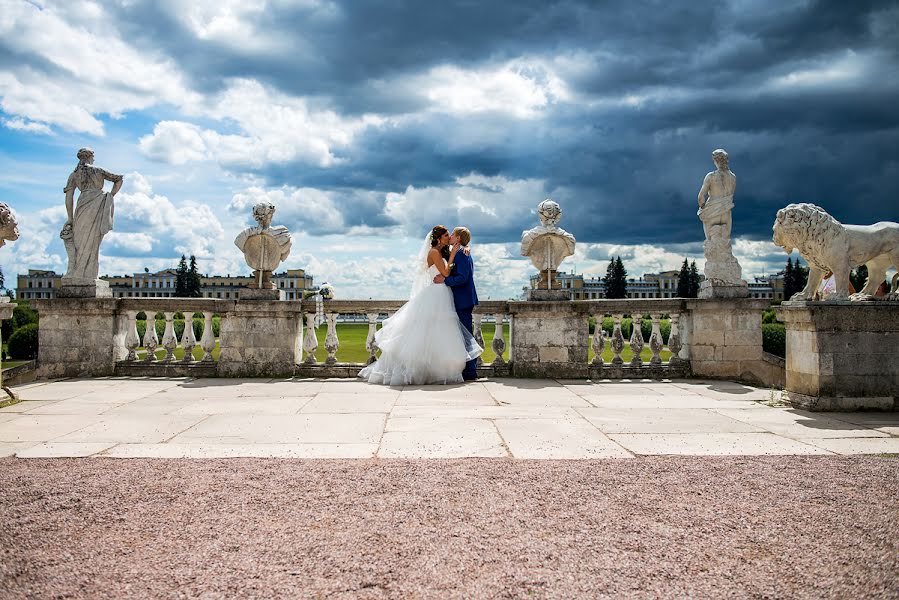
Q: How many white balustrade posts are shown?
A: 15